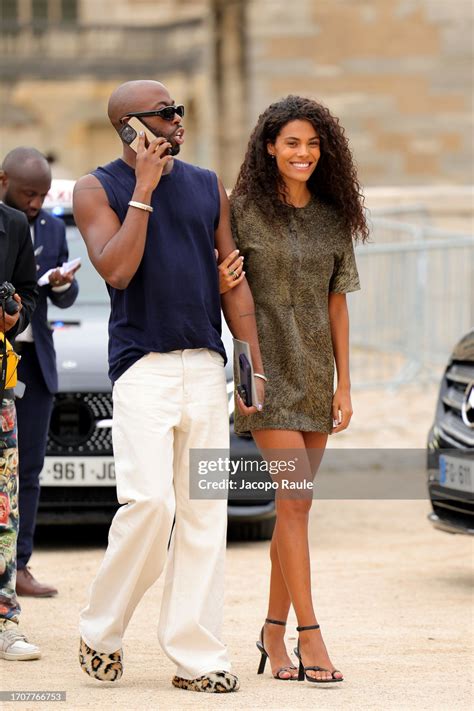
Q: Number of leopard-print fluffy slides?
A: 2